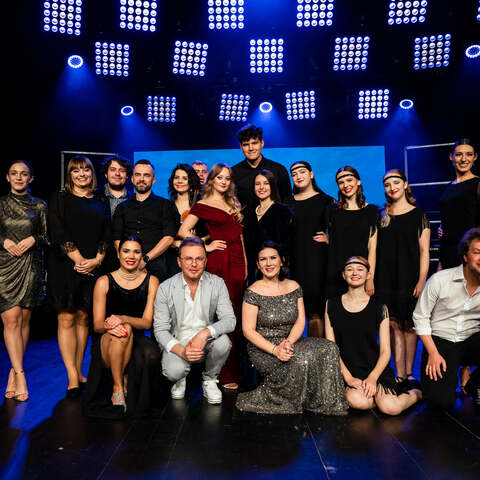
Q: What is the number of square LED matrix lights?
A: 14